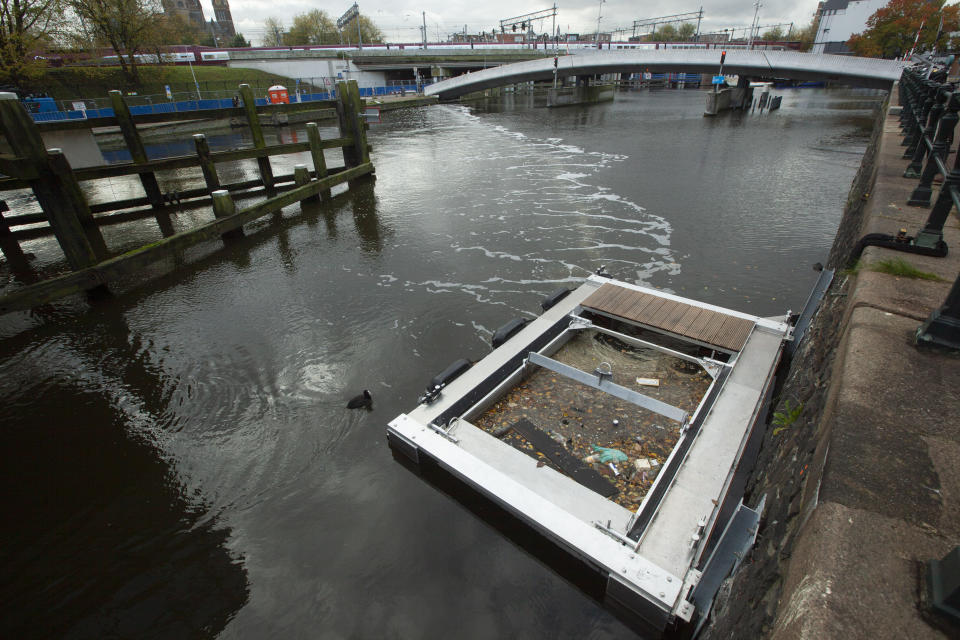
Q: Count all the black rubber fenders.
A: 3